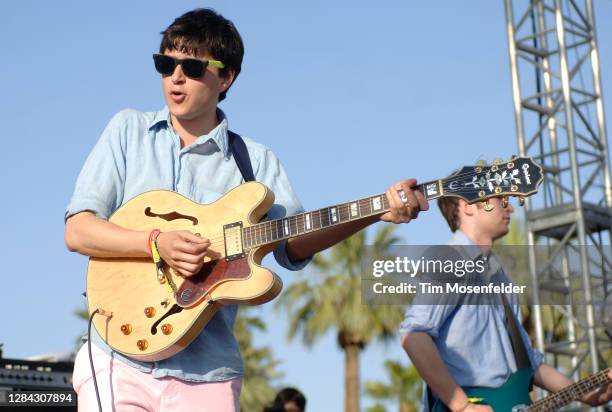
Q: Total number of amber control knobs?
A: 4